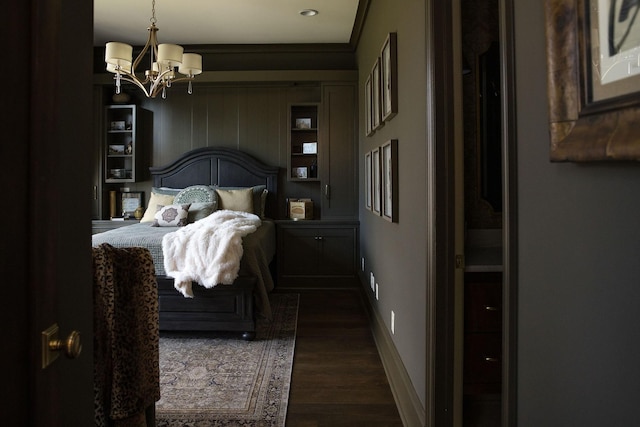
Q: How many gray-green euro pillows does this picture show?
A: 2